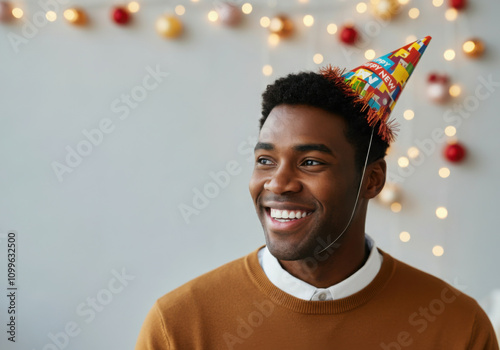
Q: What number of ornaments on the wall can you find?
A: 13